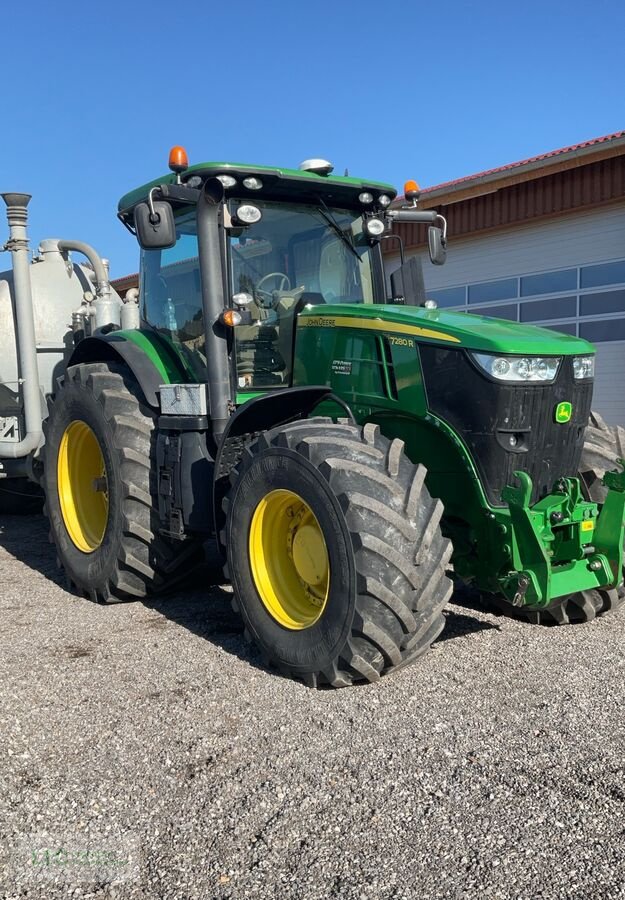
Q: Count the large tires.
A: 3